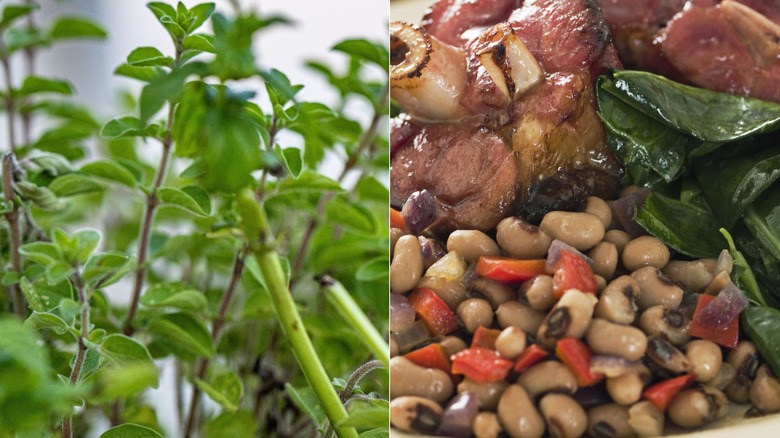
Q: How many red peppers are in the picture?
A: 11